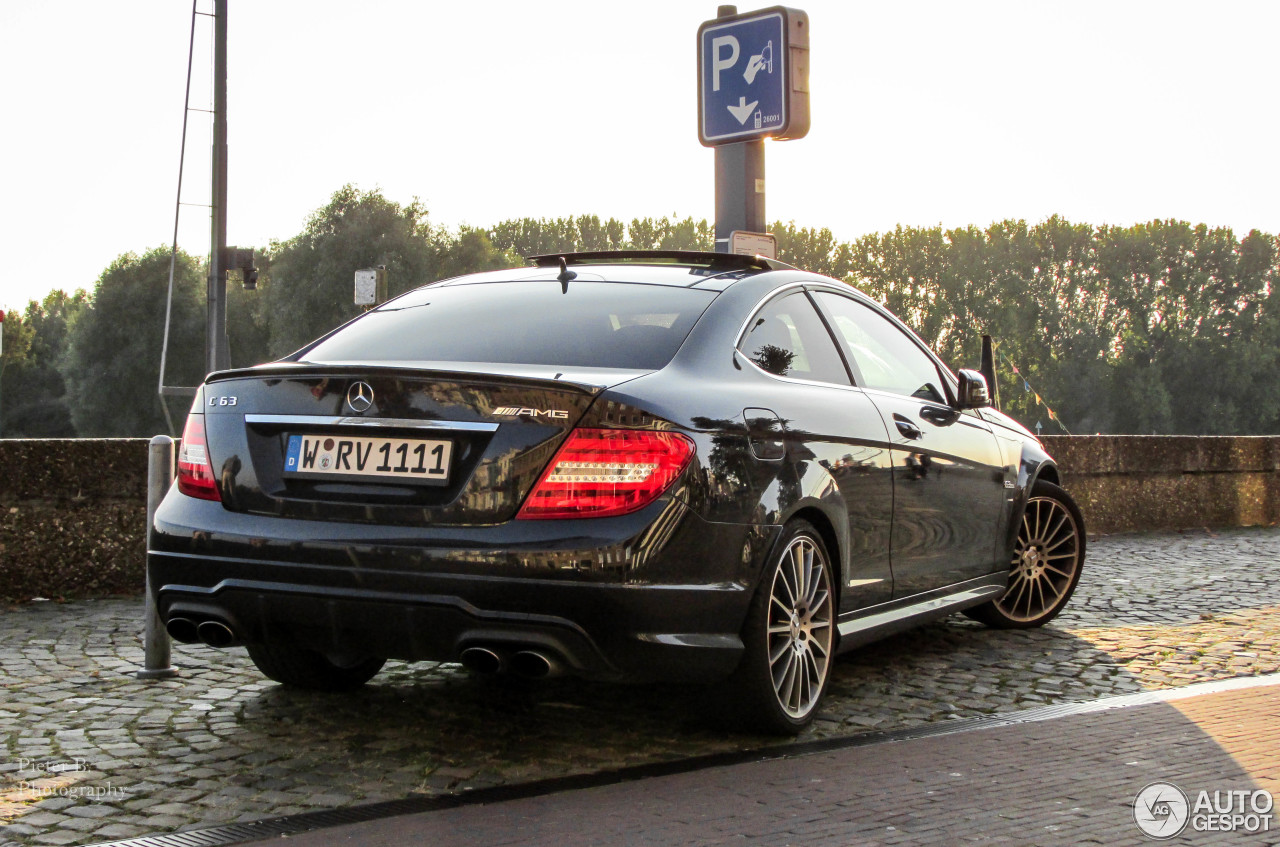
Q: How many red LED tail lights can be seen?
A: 2